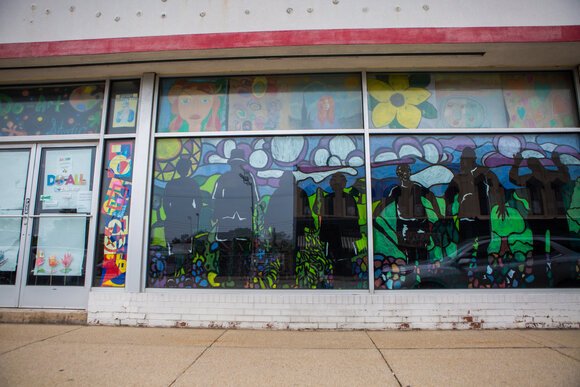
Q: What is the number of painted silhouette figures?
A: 7